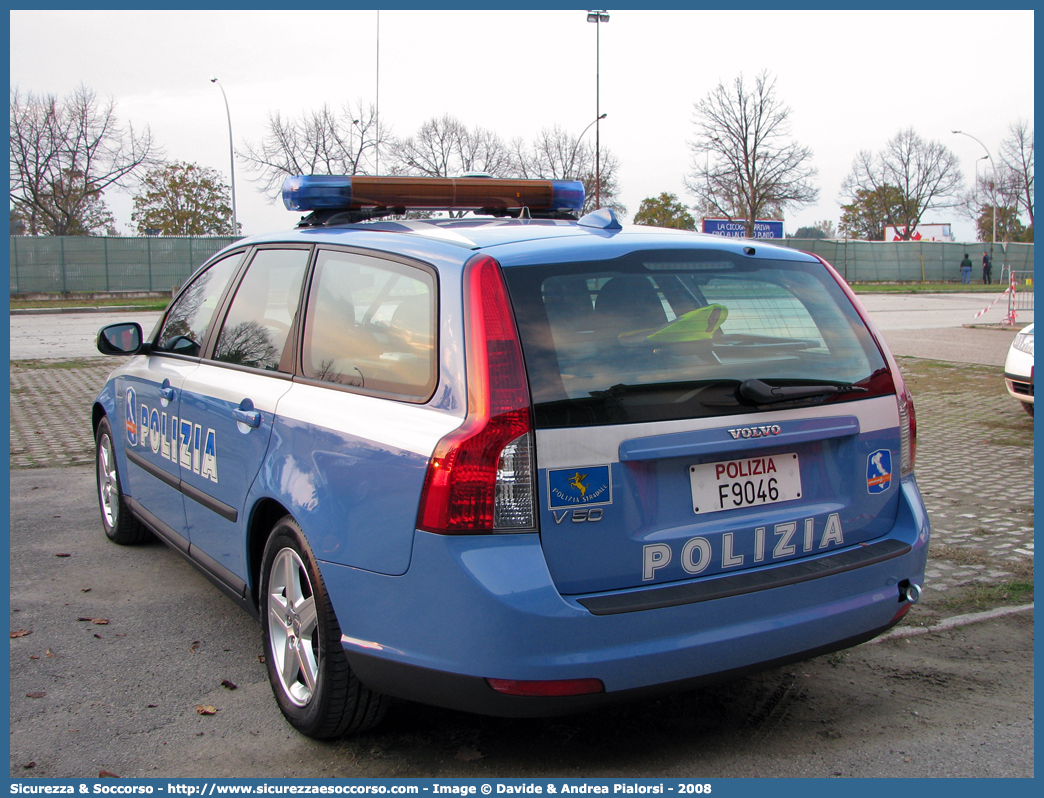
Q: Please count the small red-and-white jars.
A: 0